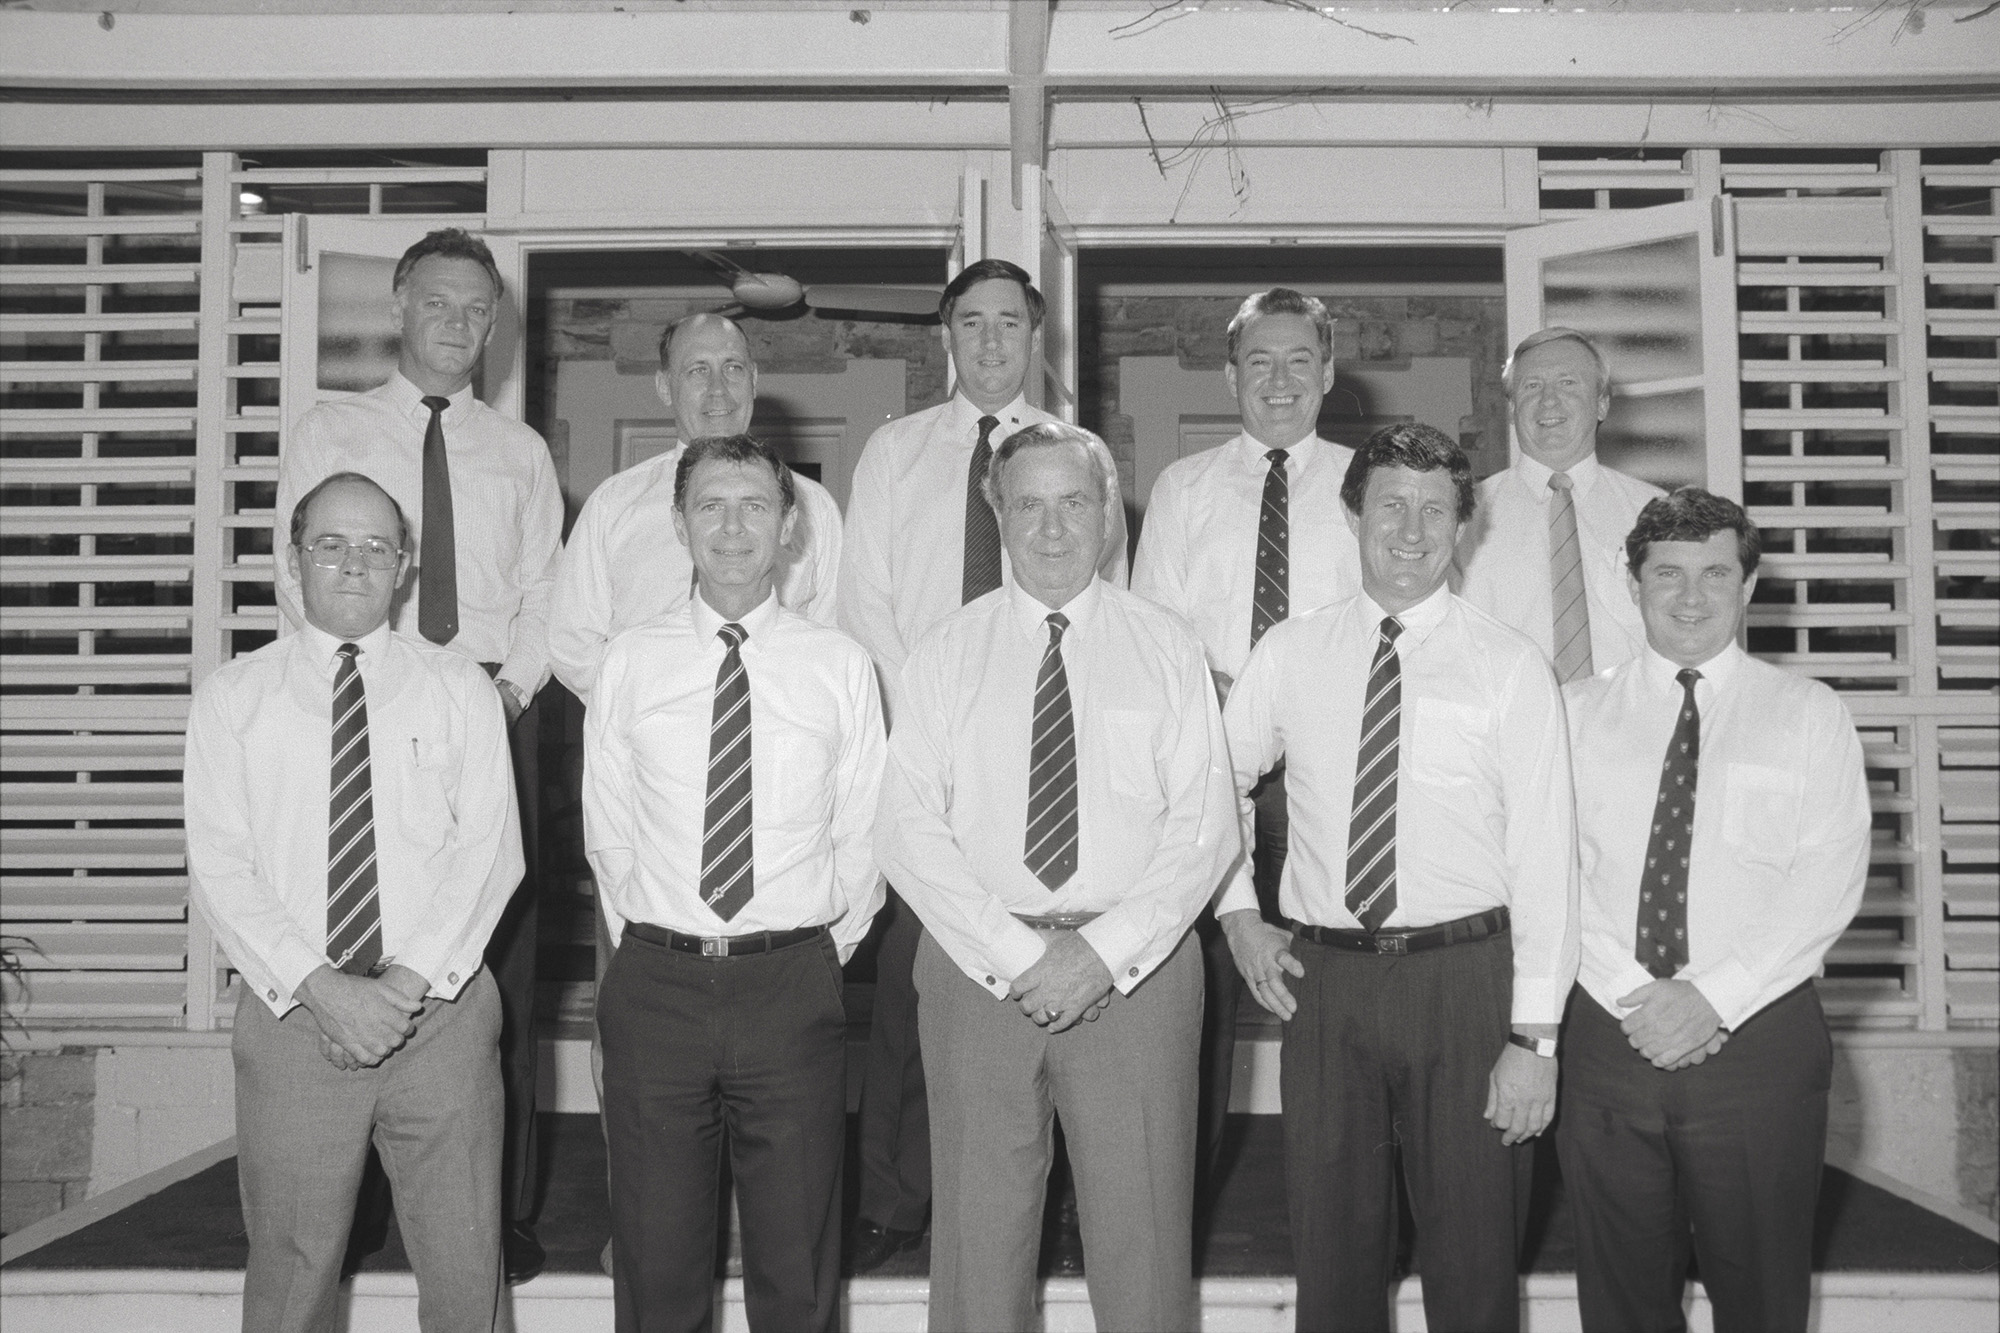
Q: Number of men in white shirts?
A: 10